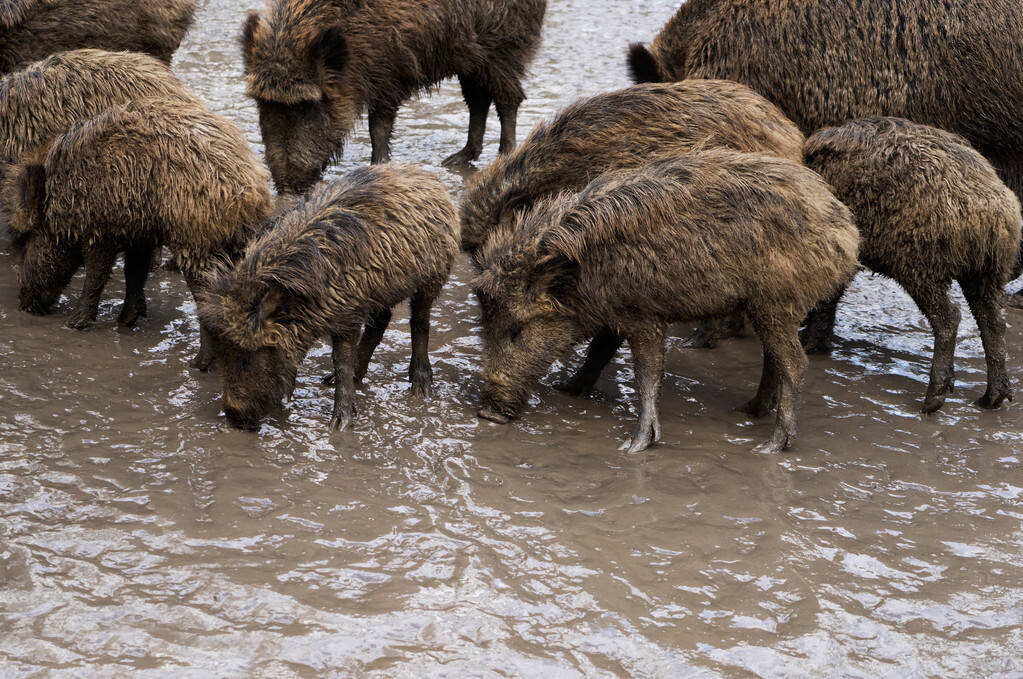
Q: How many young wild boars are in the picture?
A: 6